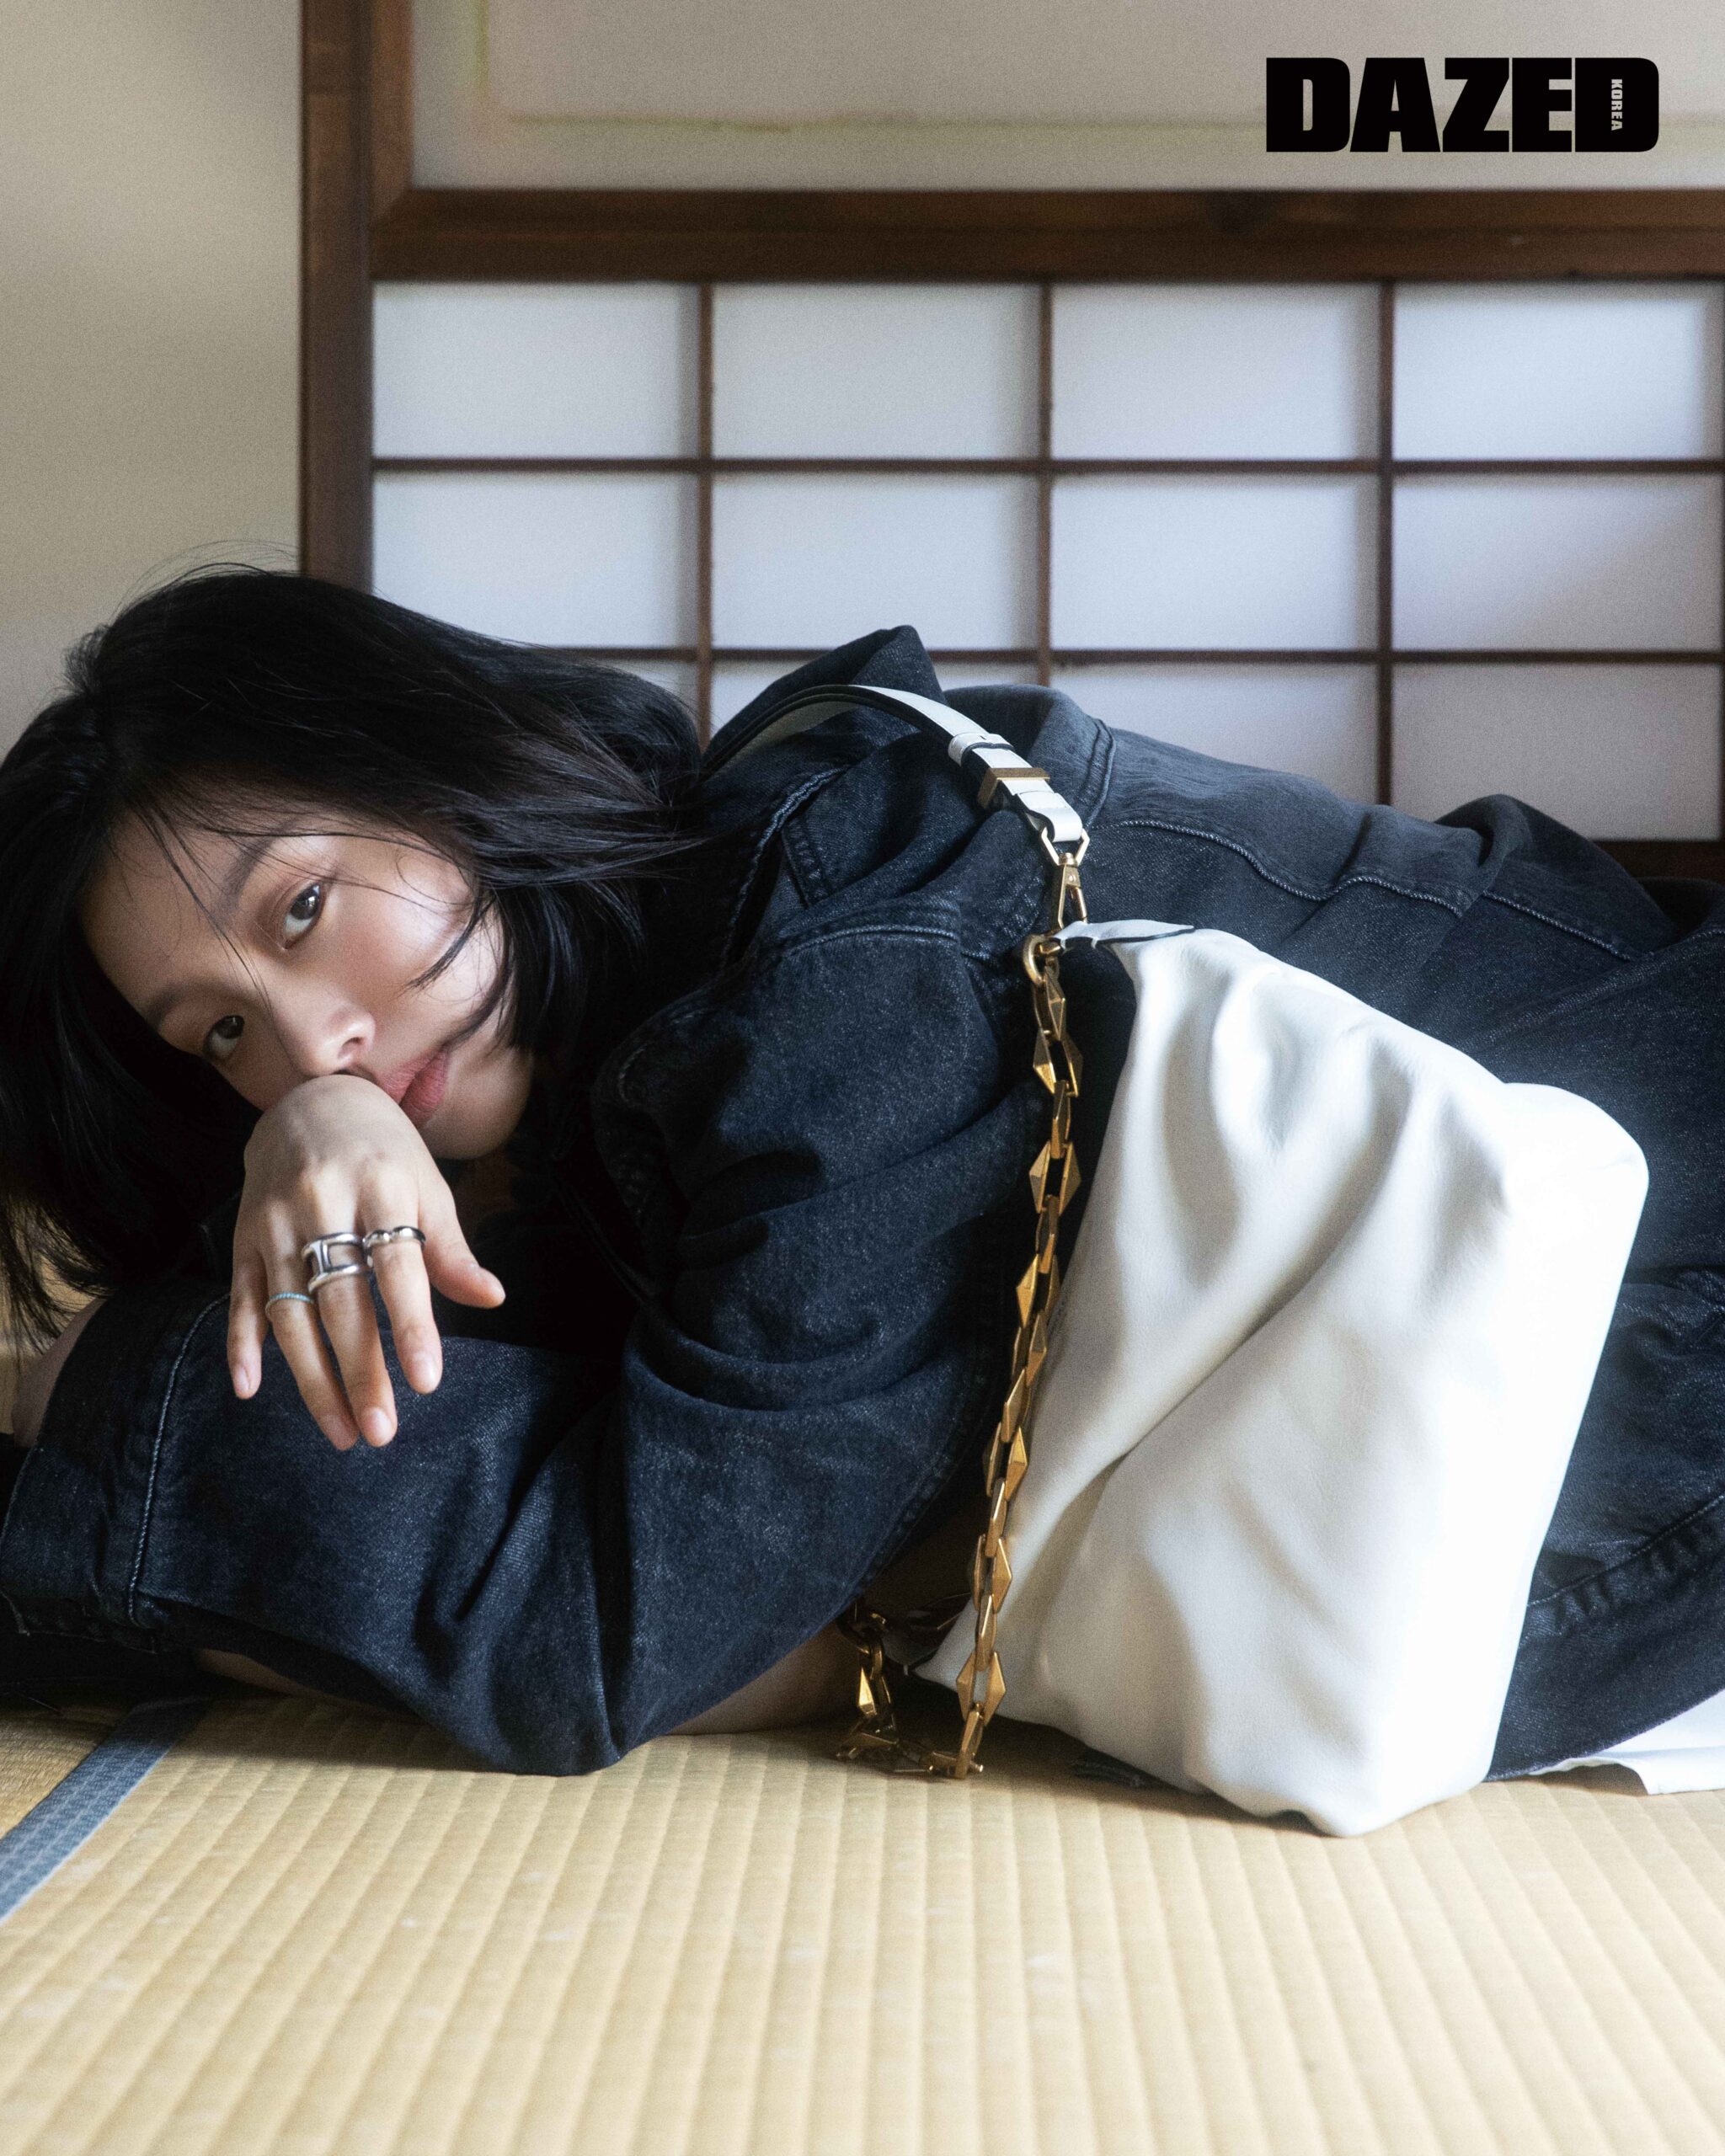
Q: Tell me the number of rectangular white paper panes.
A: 12